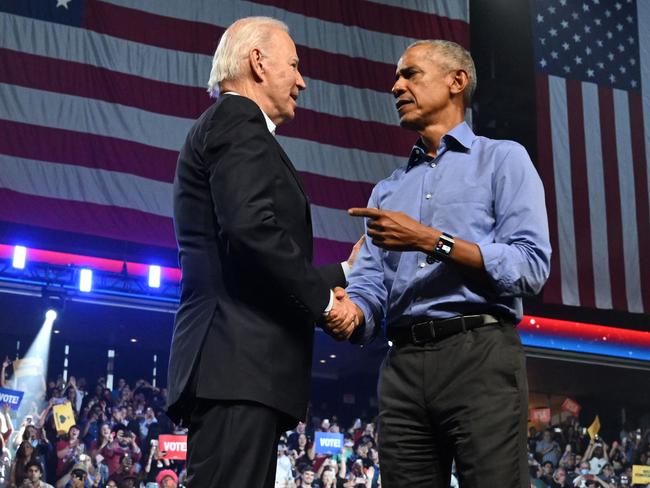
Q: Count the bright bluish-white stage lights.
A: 4